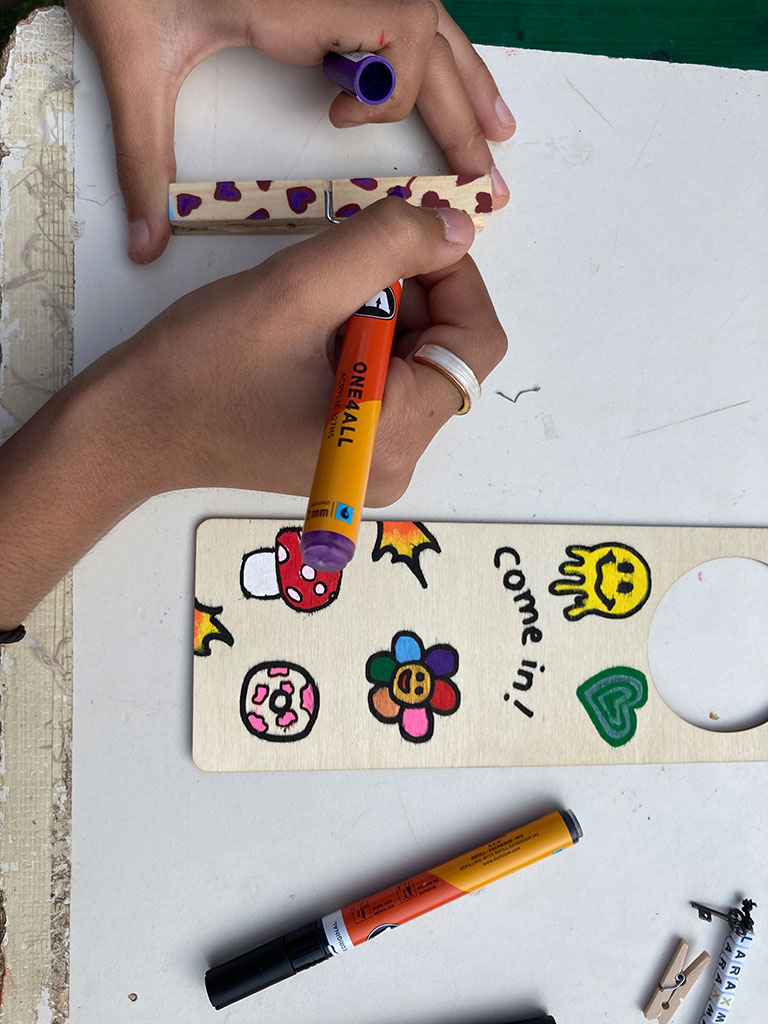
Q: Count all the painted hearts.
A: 12